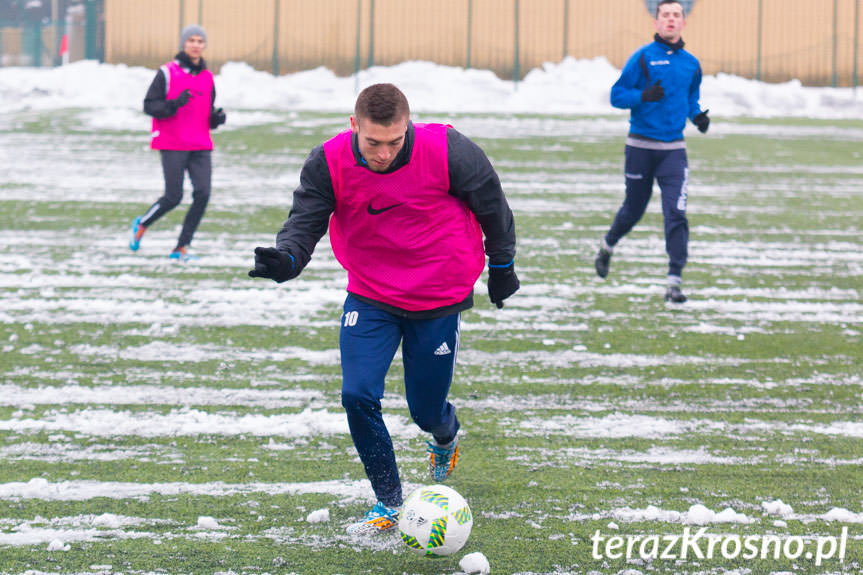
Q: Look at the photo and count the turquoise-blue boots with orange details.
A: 4